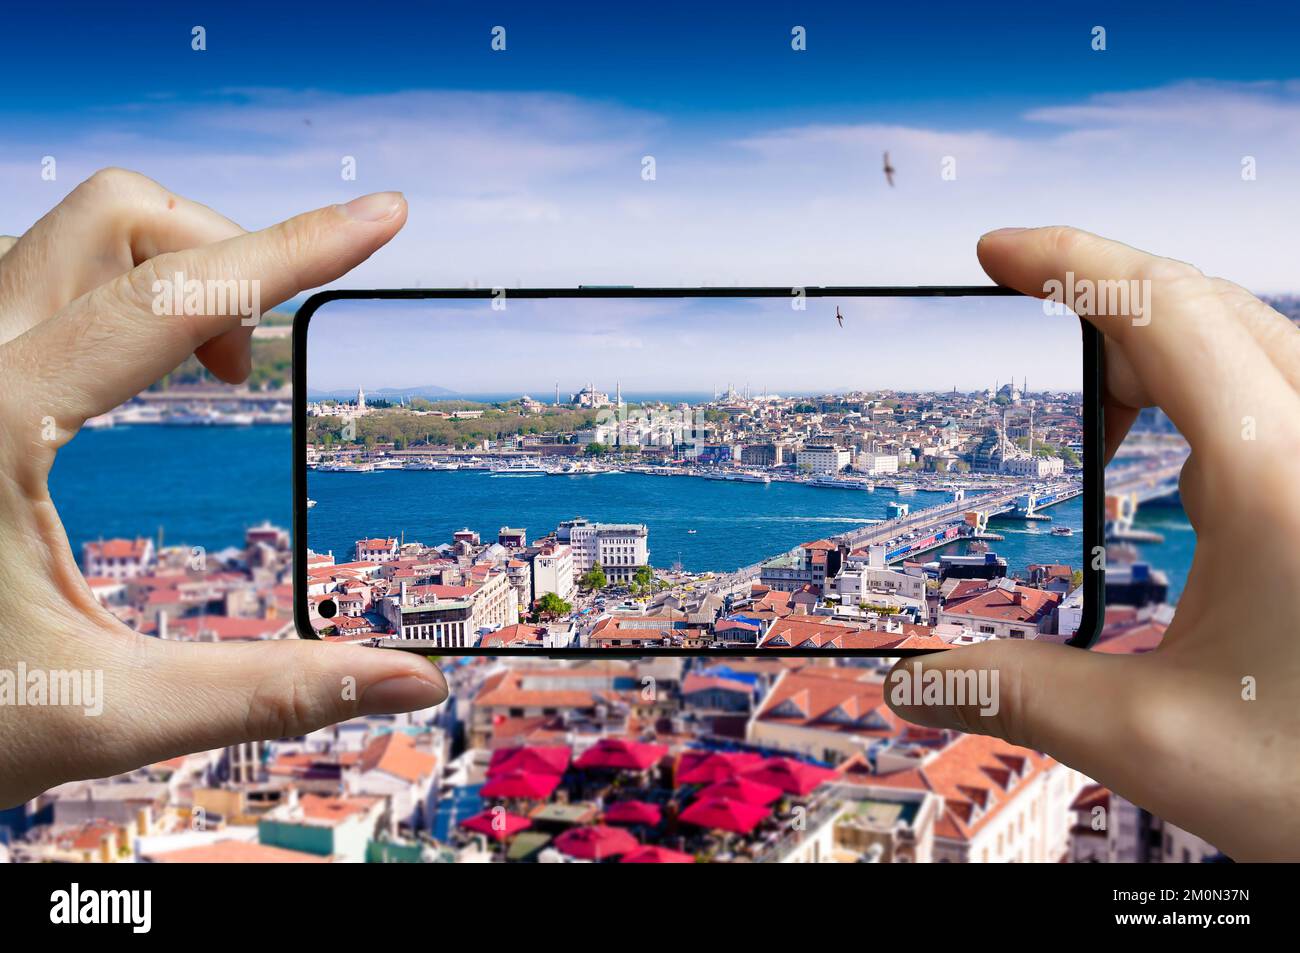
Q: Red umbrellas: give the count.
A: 11